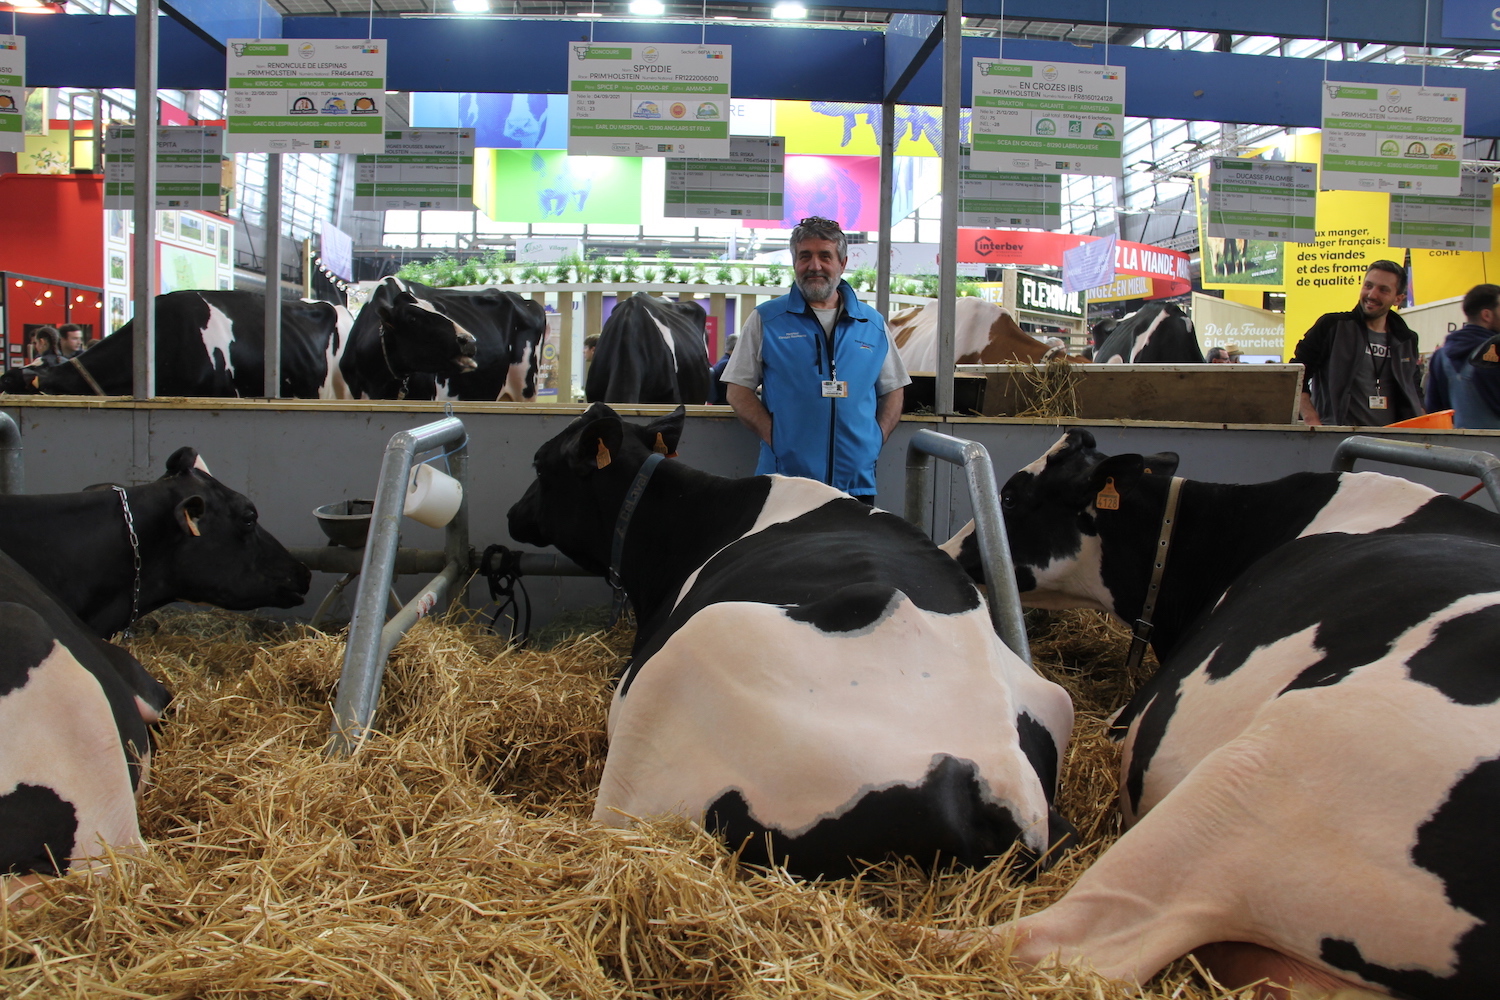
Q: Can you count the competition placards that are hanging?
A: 11